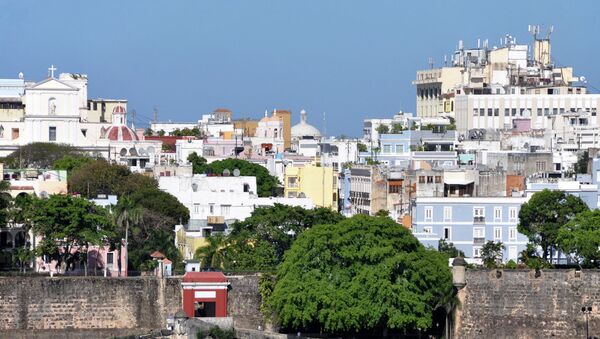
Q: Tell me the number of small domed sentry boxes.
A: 2